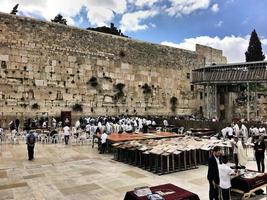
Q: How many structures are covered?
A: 1